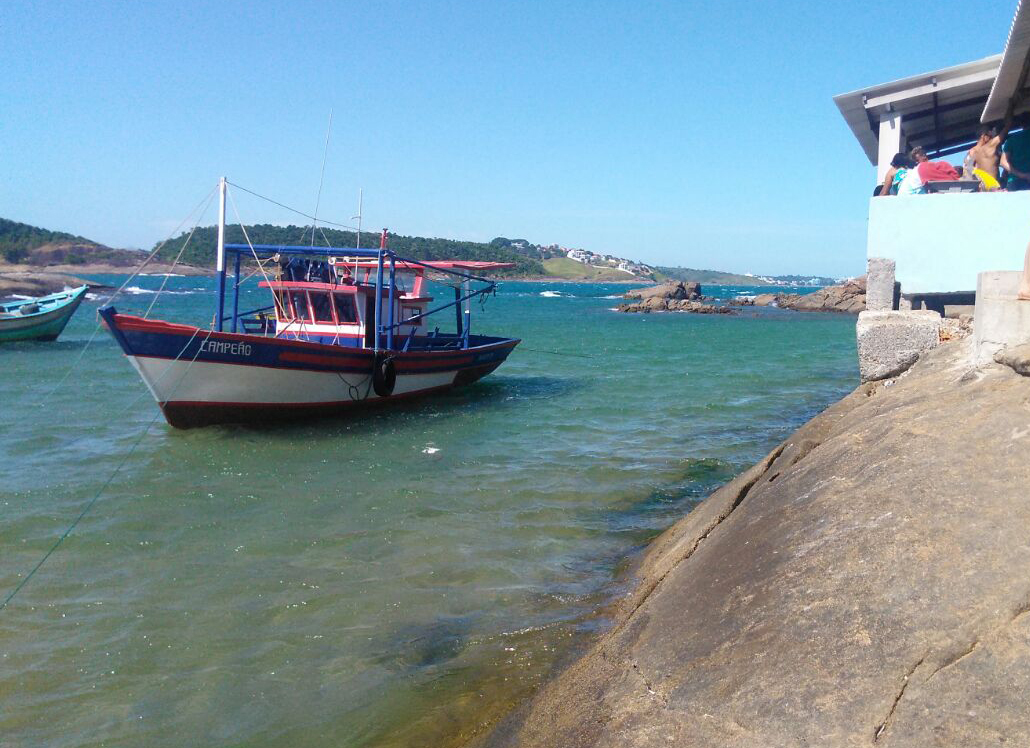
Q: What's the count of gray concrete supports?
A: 3